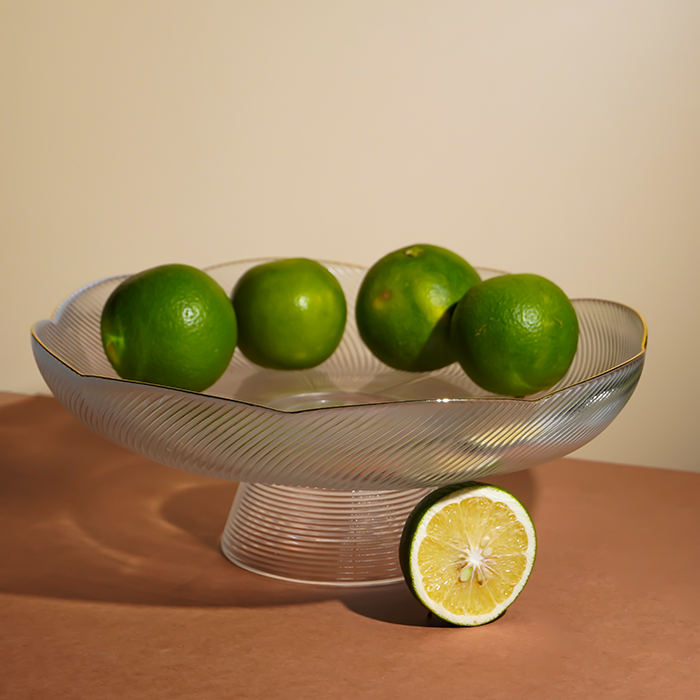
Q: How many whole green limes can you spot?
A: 4